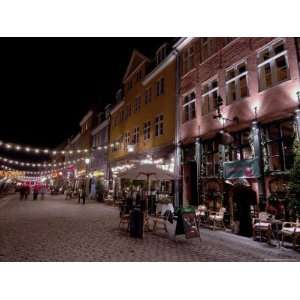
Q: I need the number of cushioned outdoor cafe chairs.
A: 4